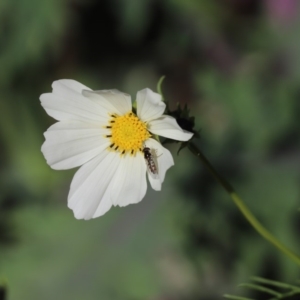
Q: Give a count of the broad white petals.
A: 8